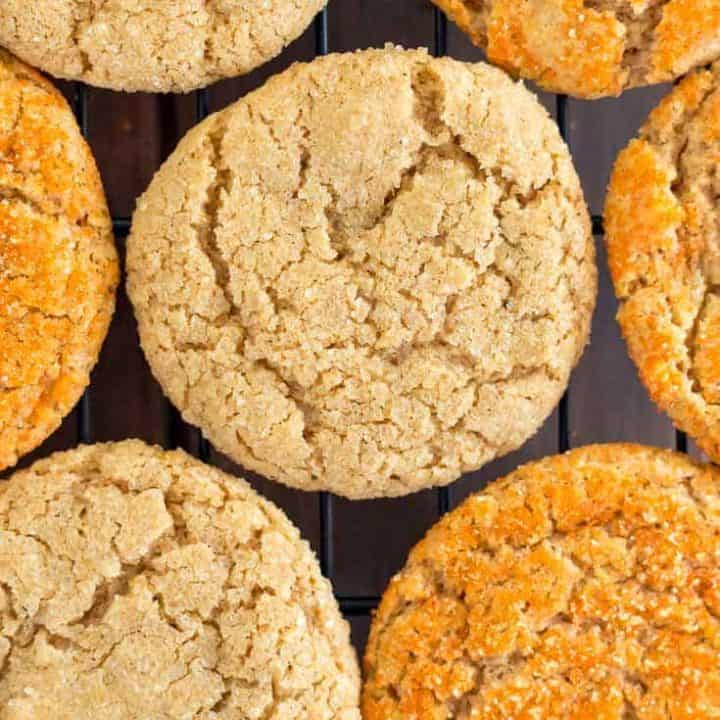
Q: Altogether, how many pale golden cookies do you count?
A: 3